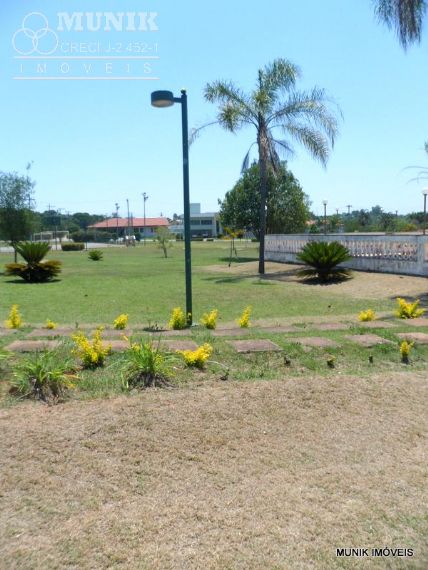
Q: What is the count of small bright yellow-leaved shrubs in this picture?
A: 11